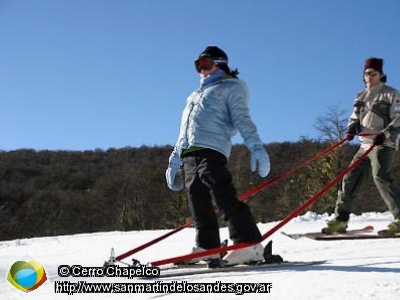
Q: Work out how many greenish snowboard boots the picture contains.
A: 2